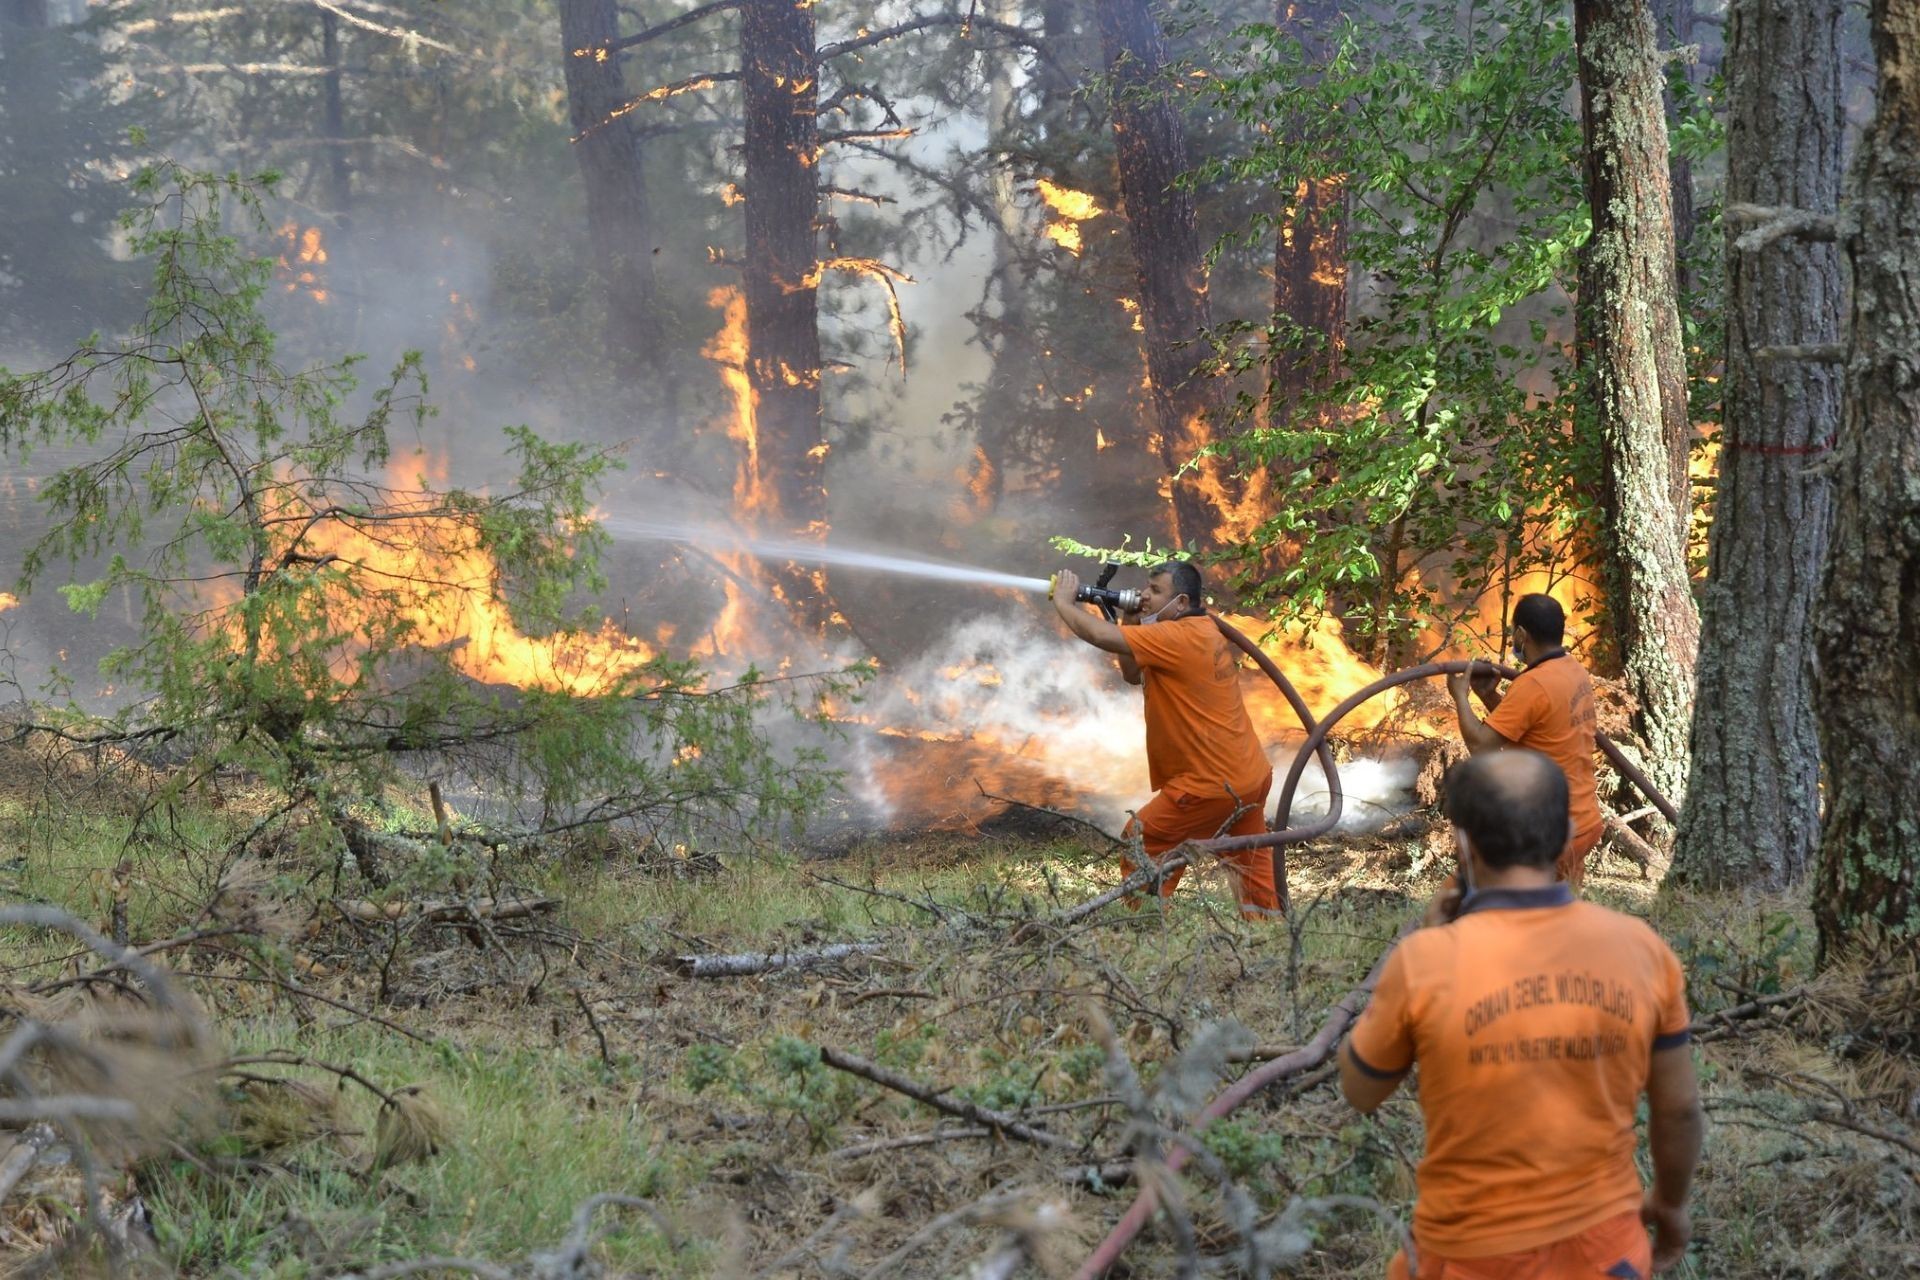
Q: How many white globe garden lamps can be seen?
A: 0